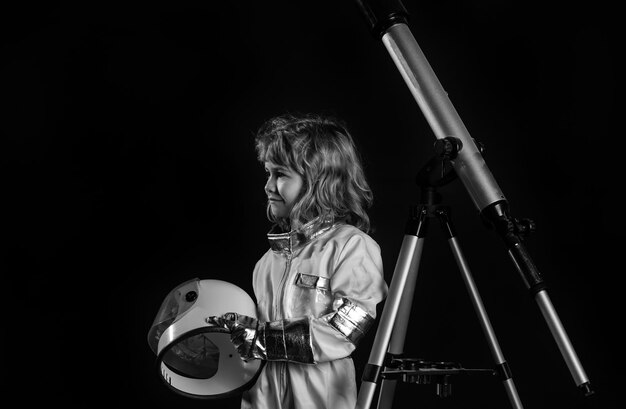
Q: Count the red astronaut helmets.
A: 0